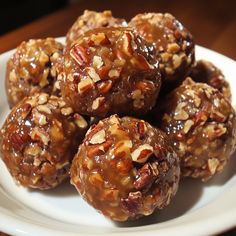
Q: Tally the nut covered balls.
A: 8